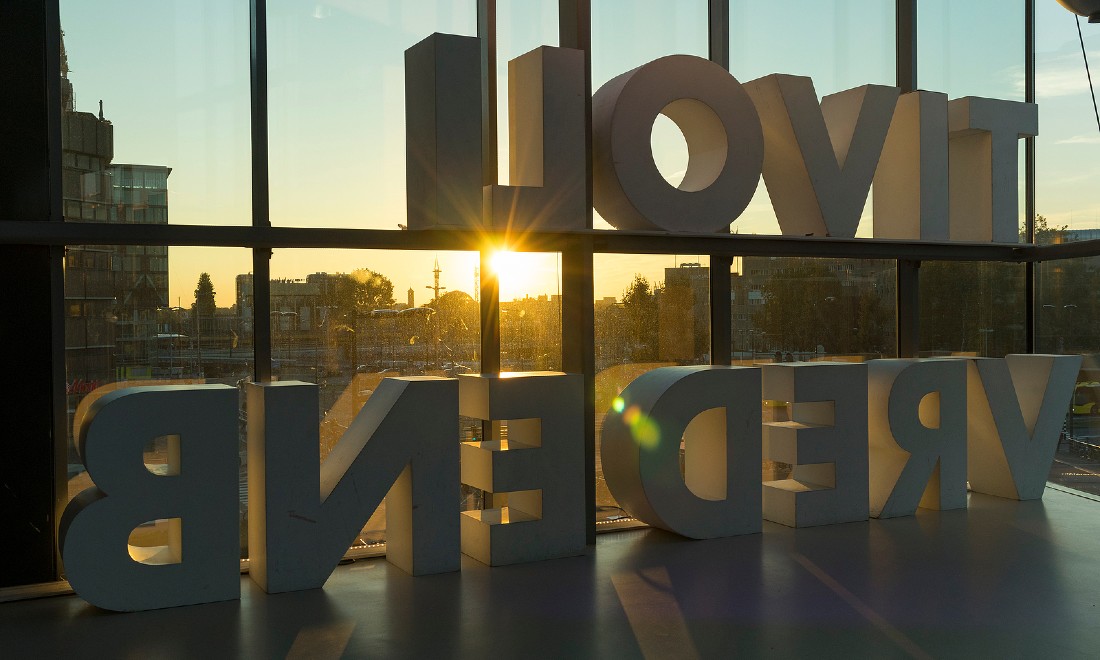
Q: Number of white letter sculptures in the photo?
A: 13